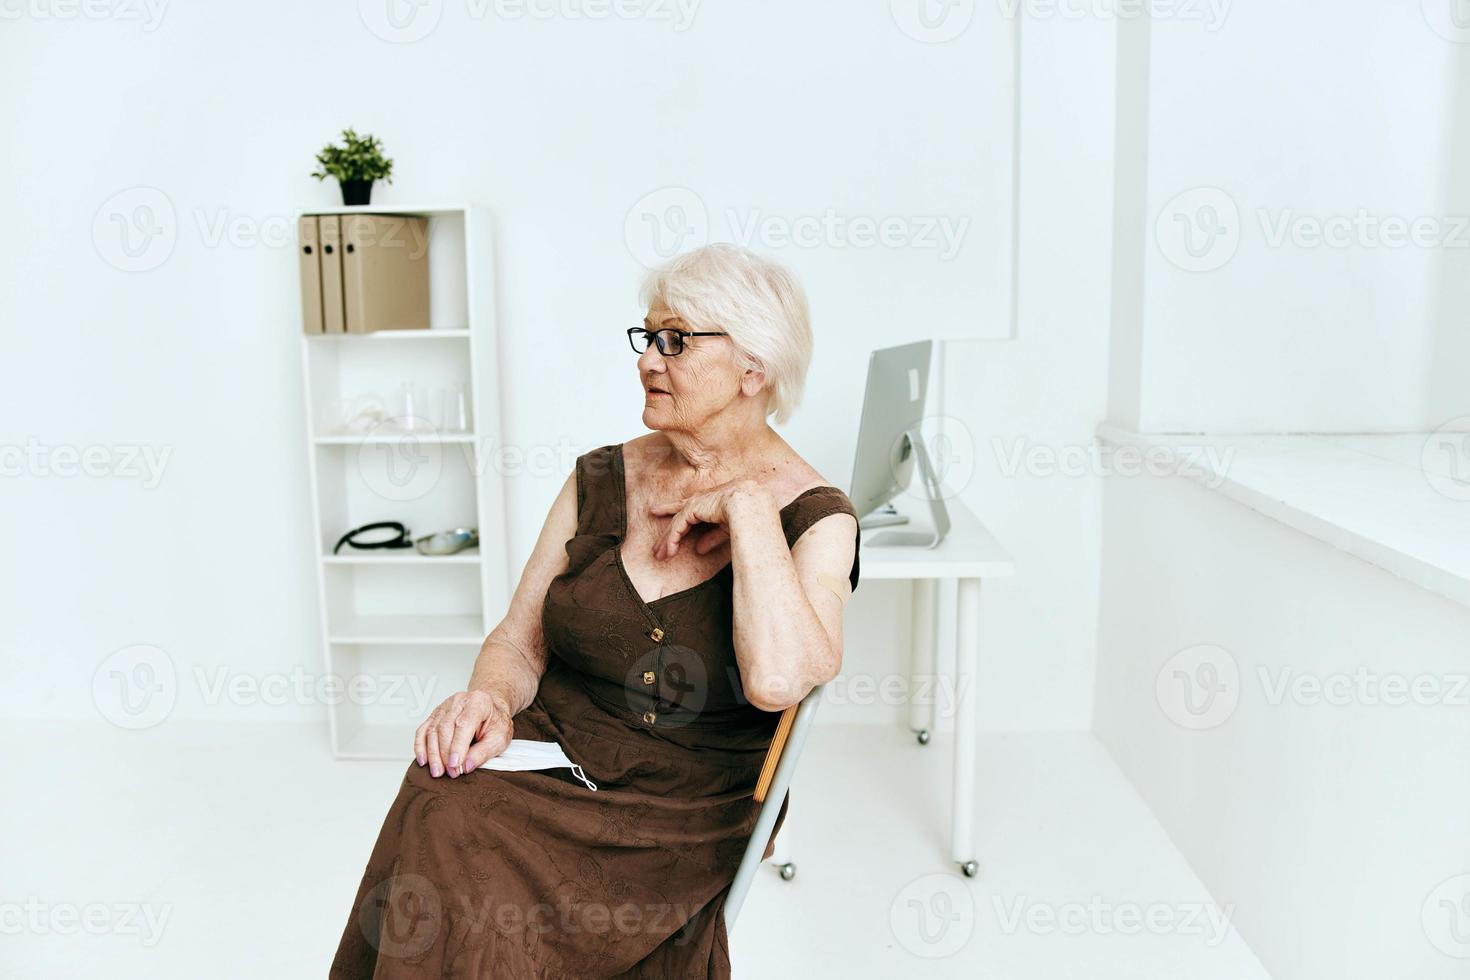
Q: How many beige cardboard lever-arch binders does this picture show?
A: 3